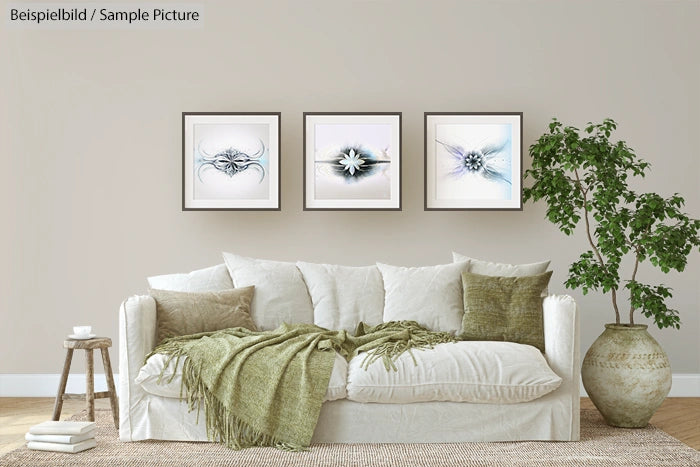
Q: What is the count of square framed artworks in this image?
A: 3